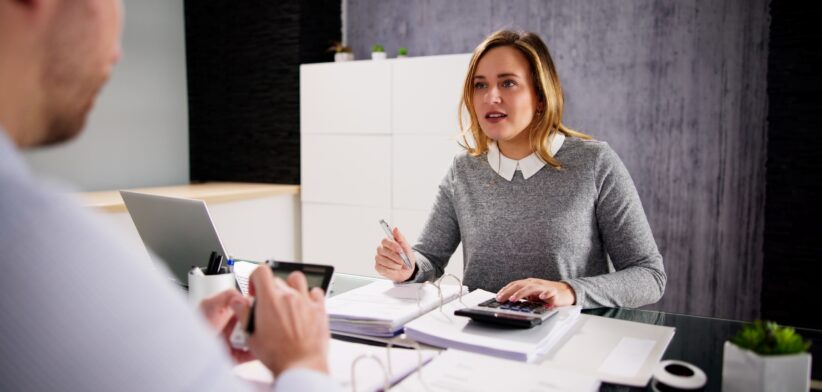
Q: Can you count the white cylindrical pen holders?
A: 1